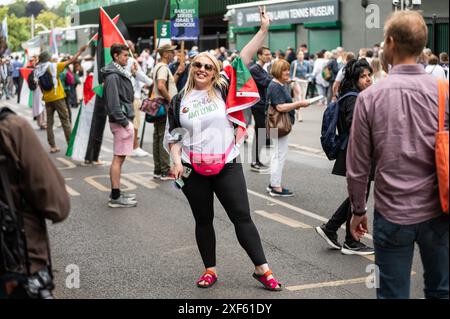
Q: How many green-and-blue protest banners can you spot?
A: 1